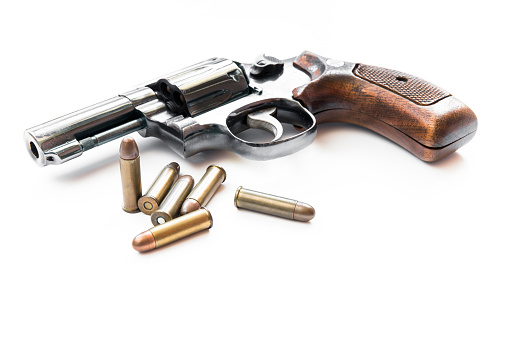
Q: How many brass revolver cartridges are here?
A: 6